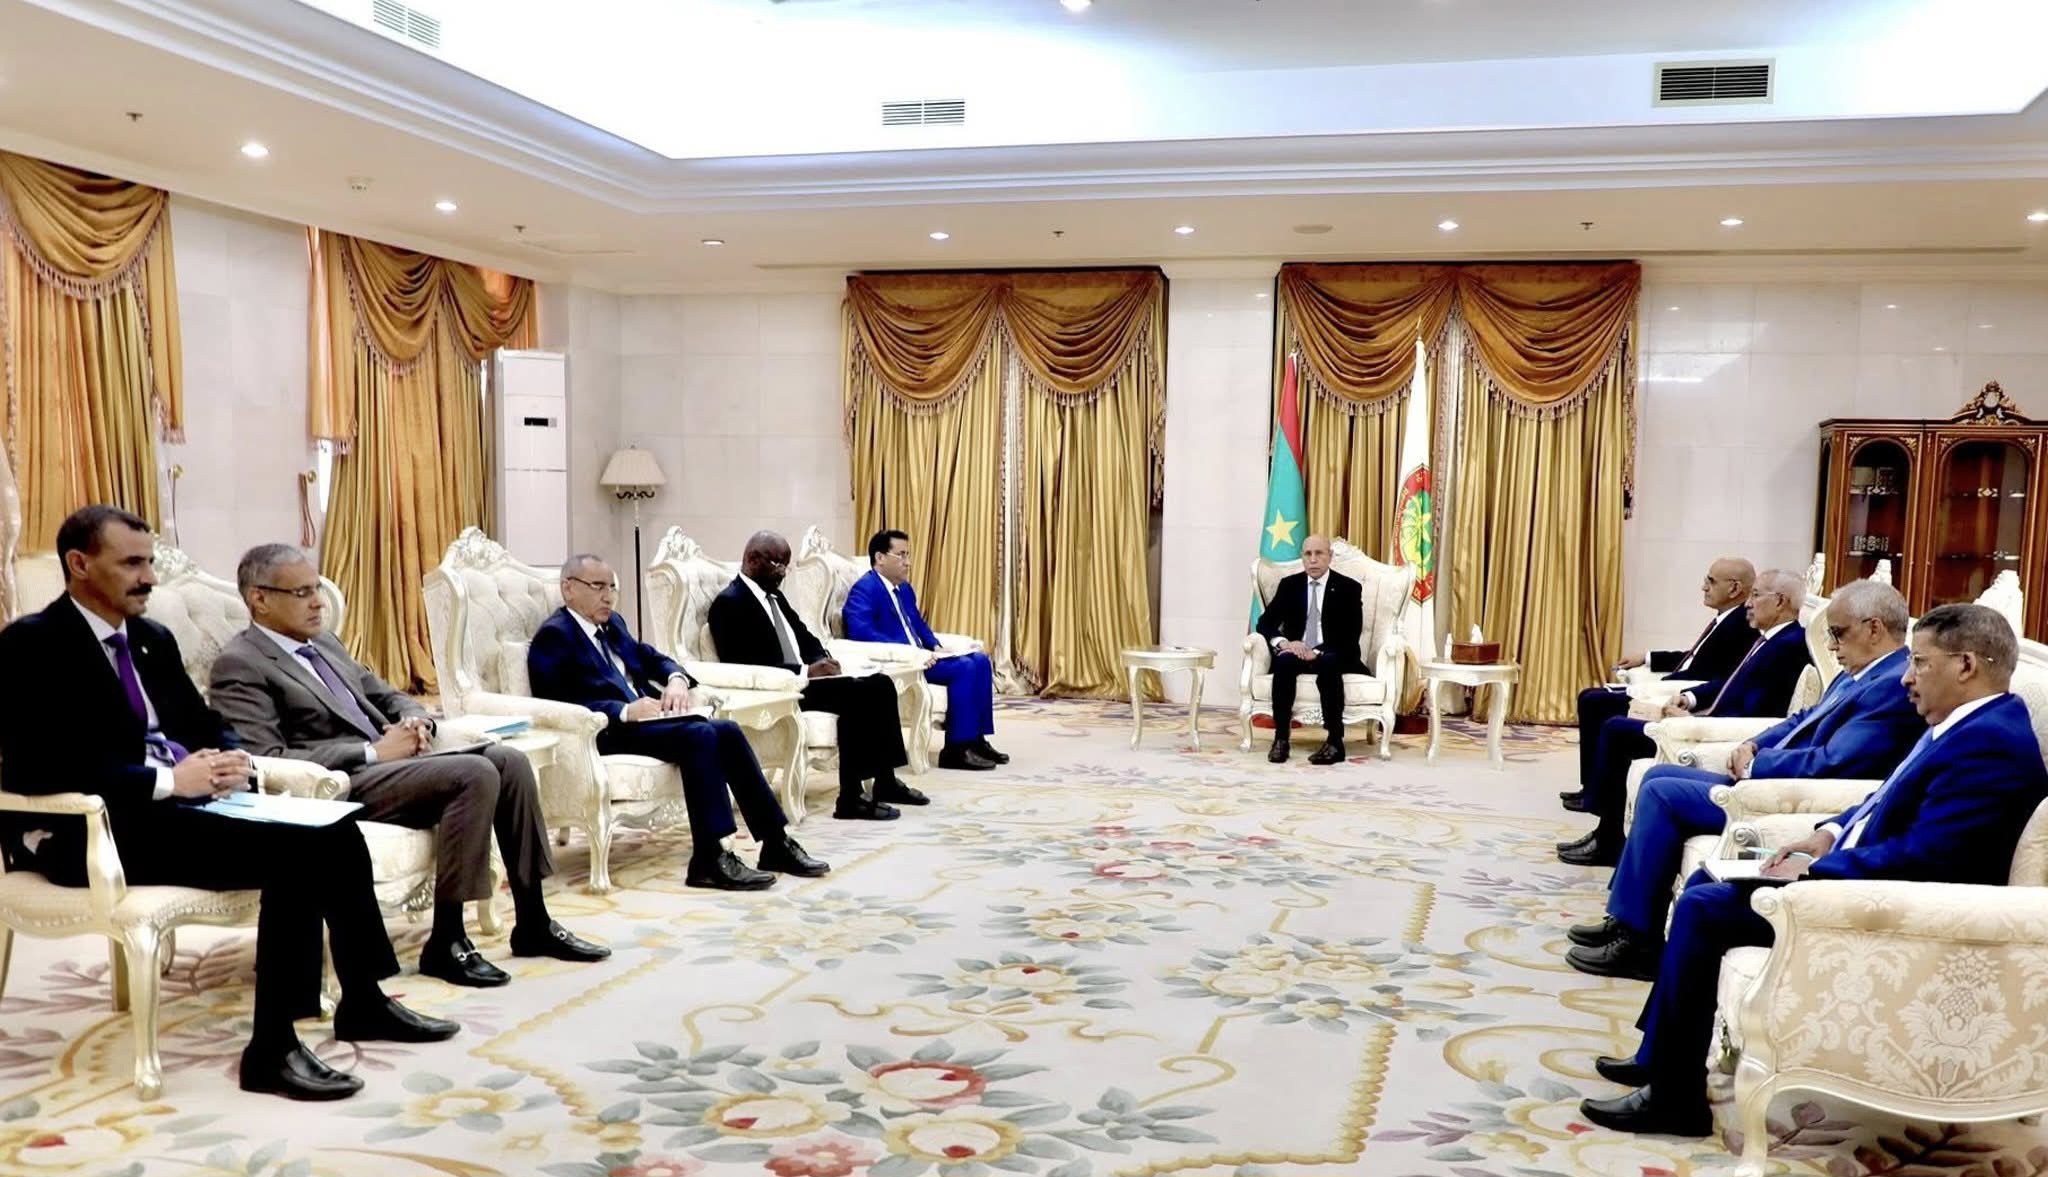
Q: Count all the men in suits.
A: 10